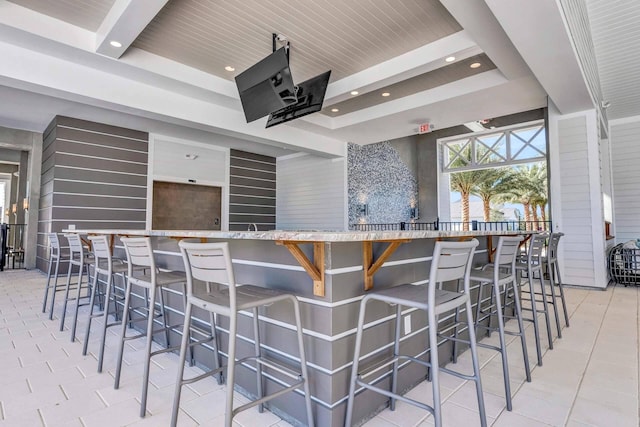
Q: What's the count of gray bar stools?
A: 9